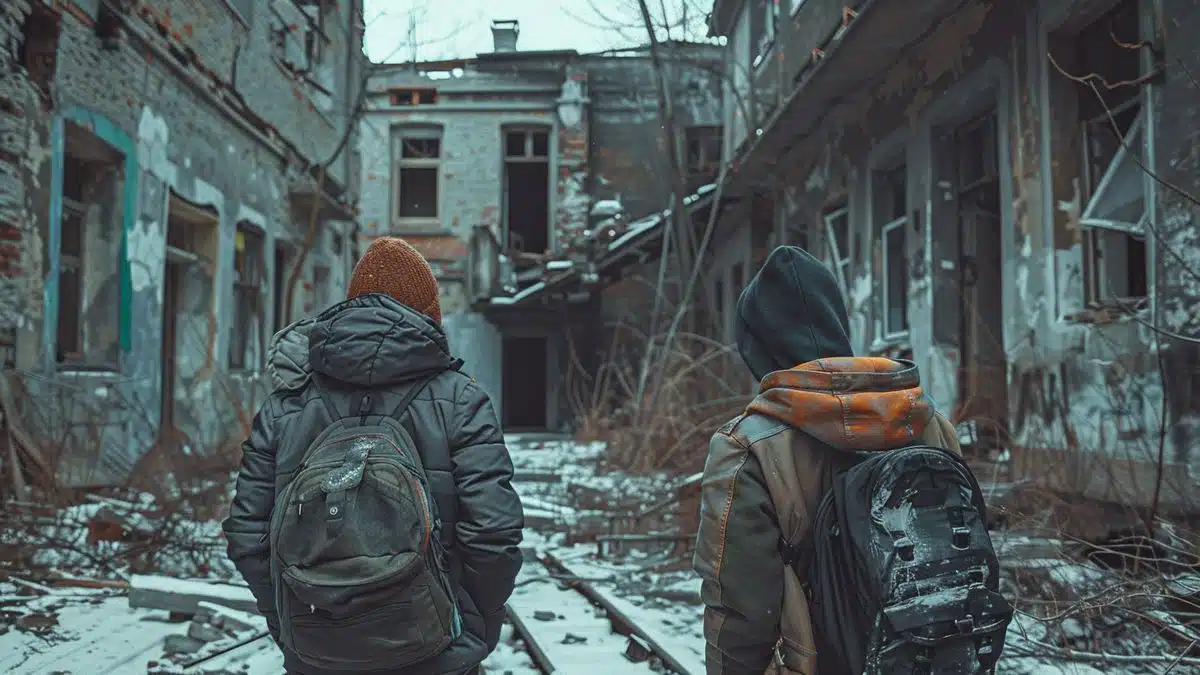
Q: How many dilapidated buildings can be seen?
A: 3